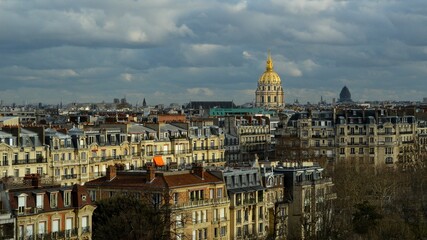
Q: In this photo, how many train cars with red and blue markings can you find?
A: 0